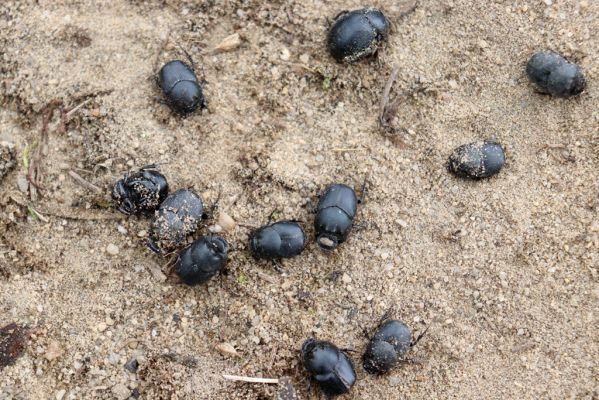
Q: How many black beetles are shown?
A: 11